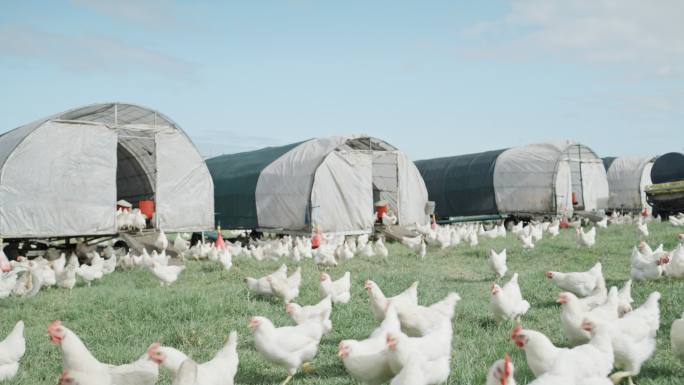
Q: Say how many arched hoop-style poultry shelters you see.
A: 4